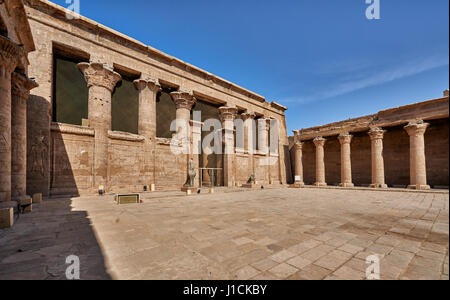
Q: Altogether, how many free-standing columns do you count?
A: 7